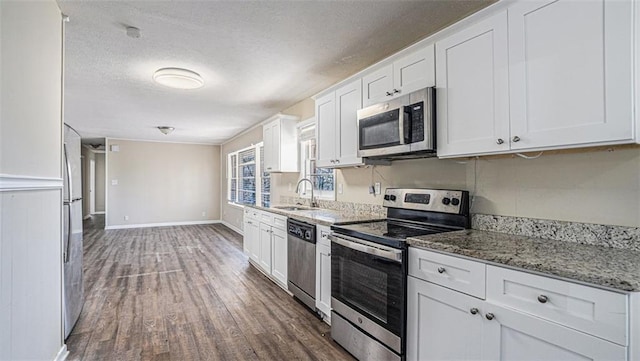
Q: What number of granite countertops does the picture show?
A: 2